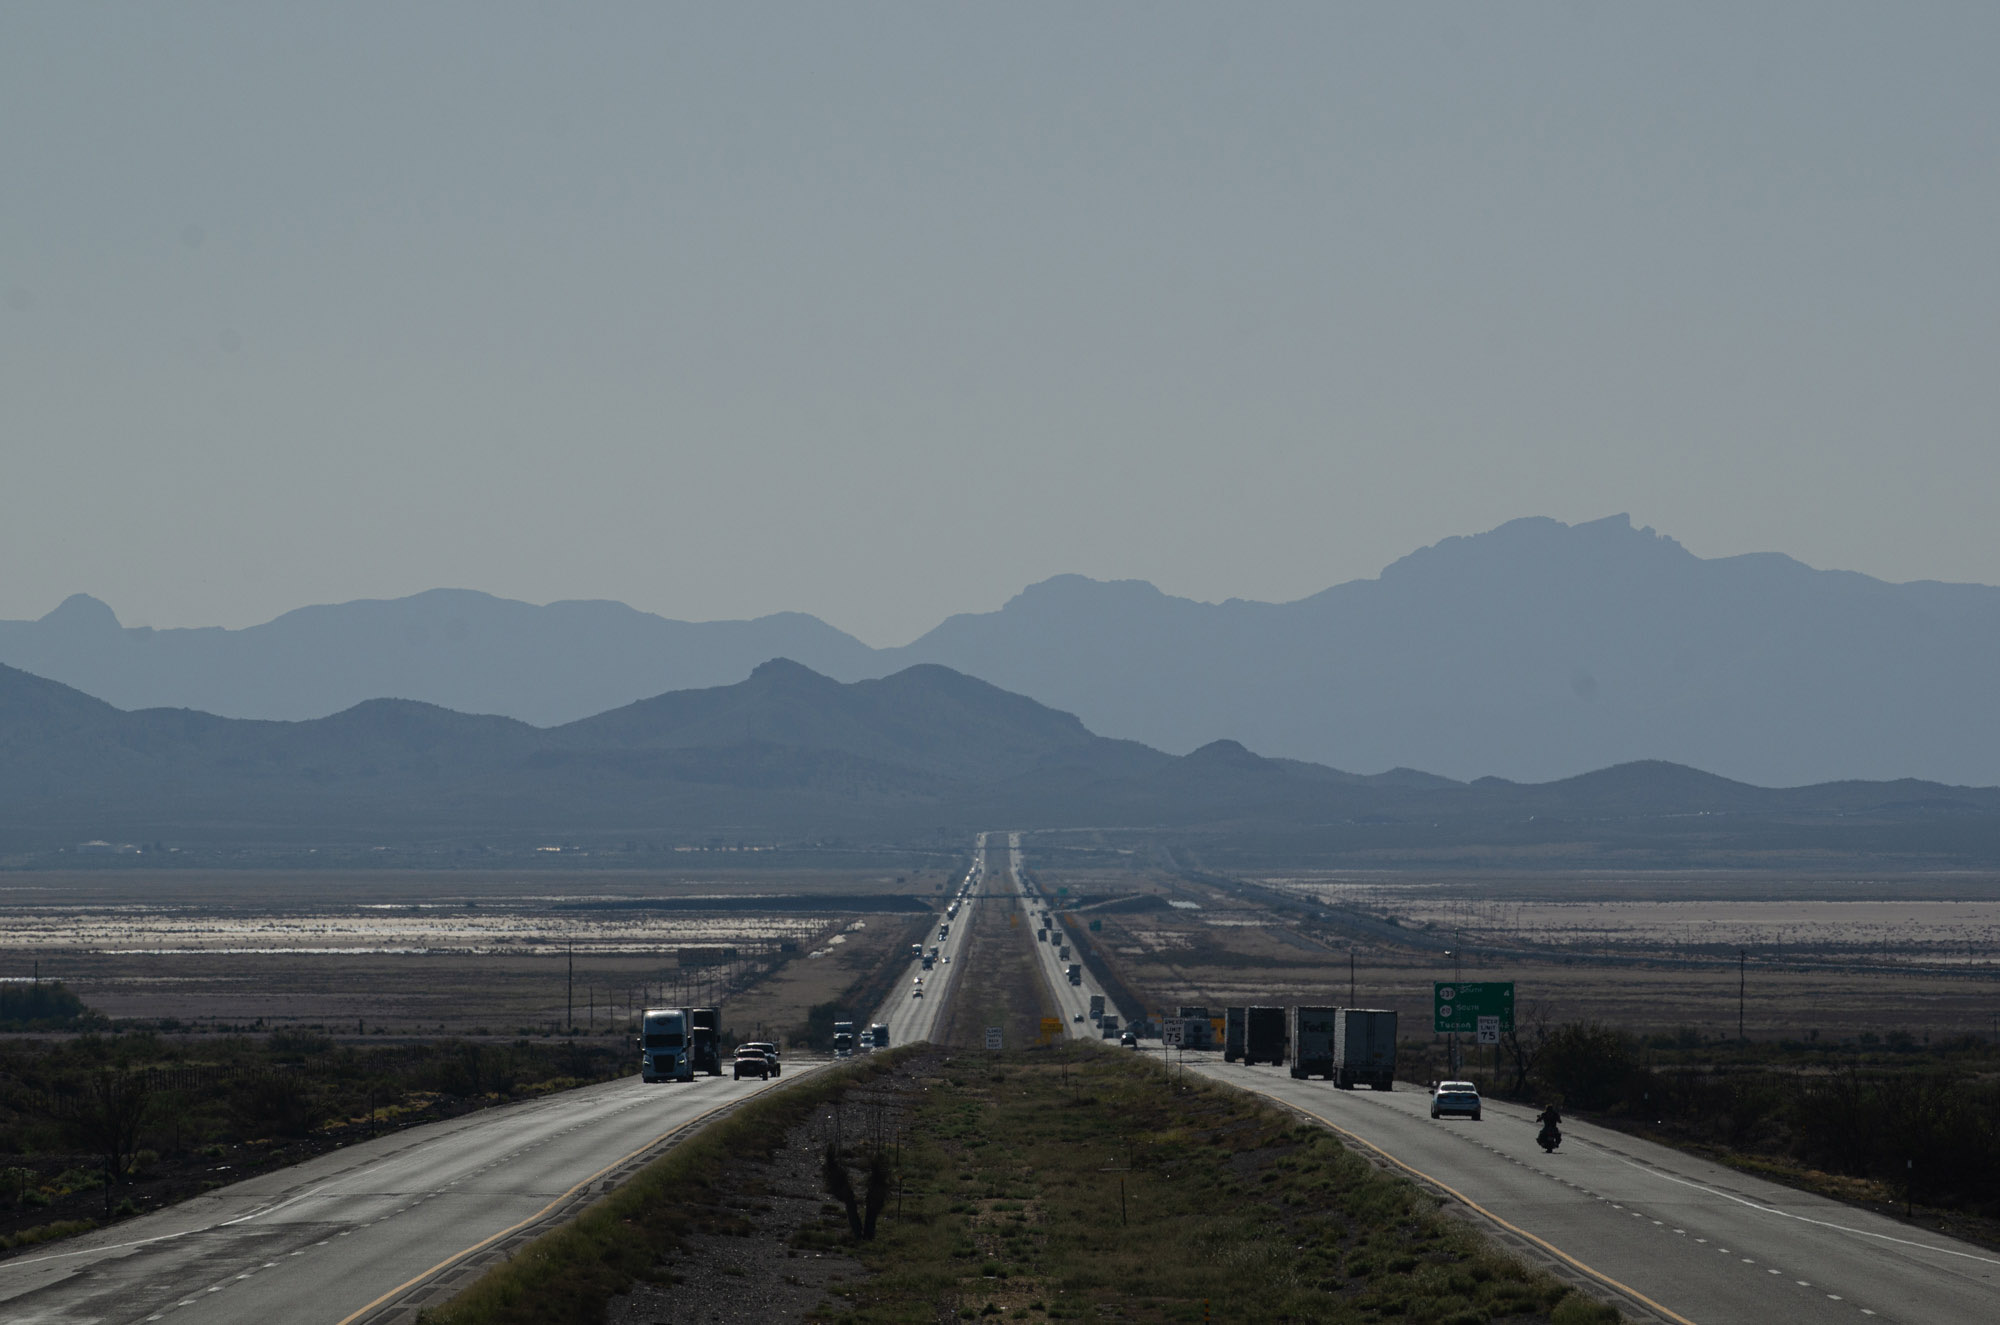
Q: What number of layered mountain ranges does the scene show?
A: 2